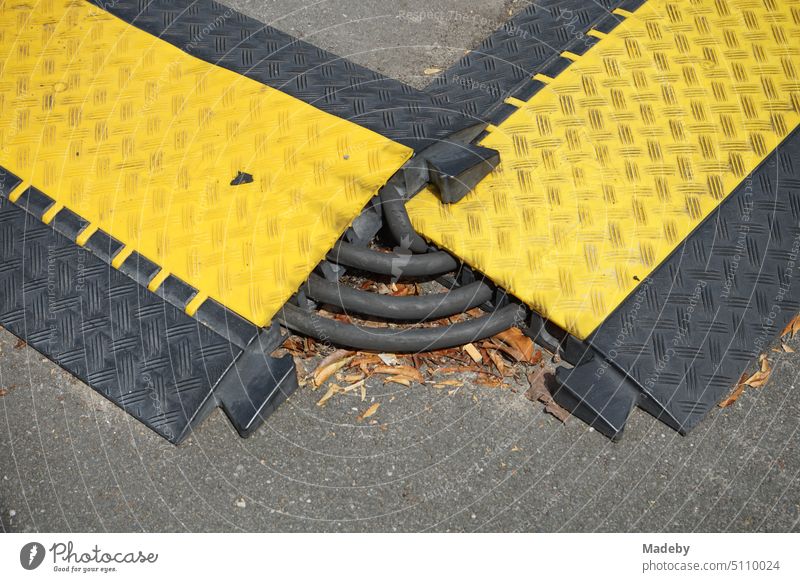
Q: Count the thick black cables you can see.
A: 4